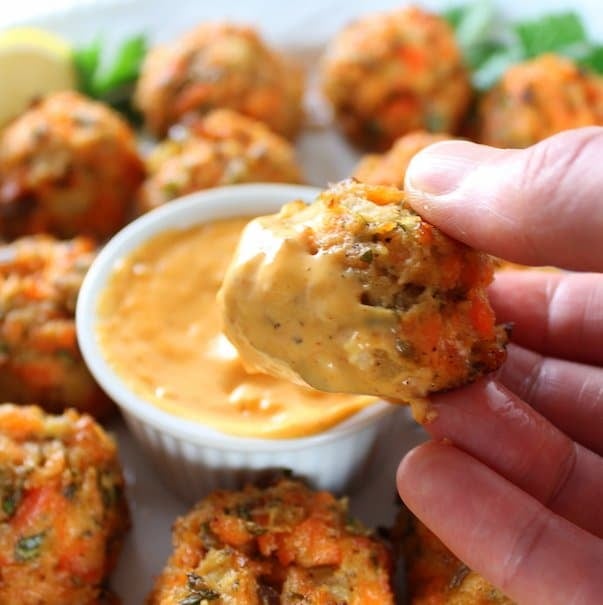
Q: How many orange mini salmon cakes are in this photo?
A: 11